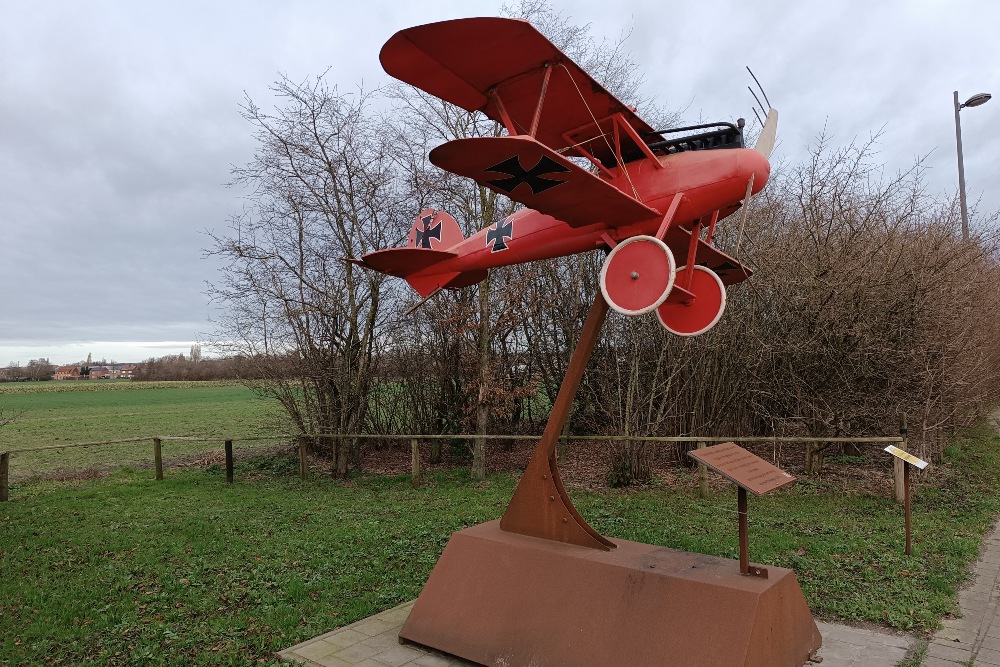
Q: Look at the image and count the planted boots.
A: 0